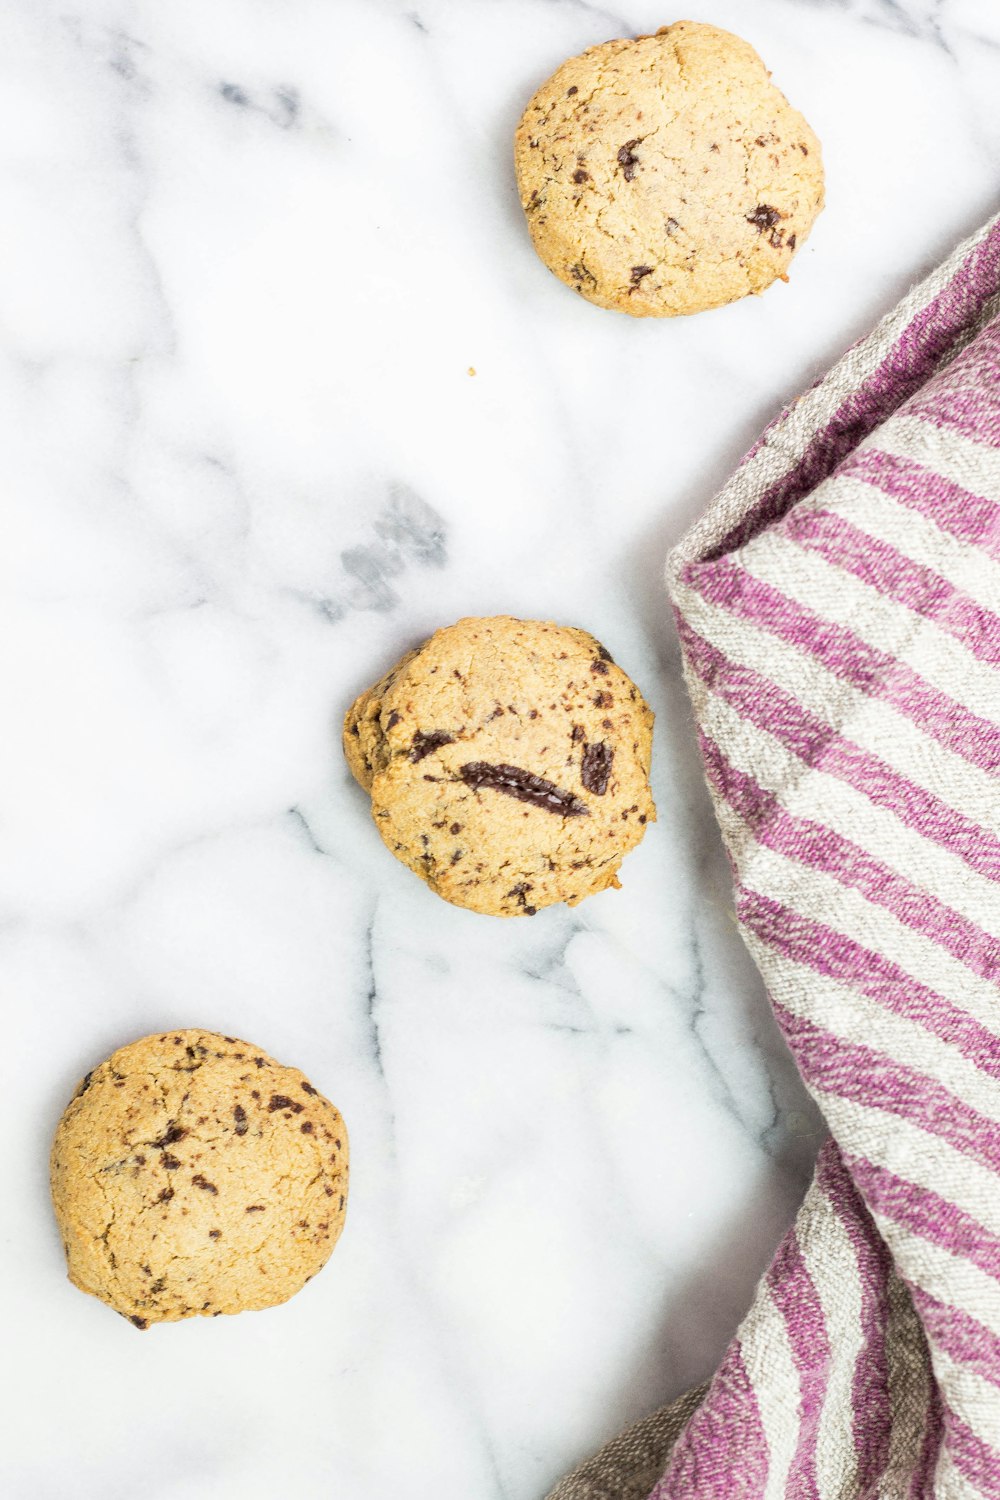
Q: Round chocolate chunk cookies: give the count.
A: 3